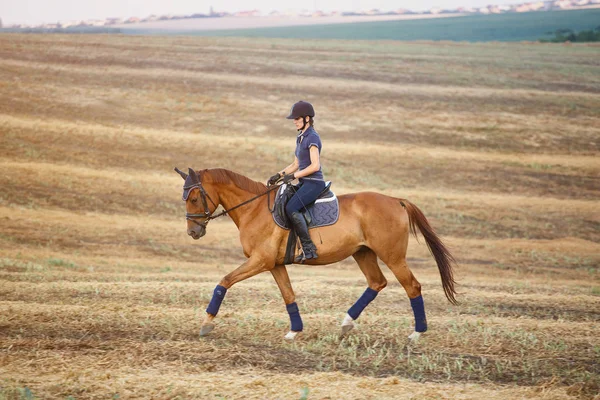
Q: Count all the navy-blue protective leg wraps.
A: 4